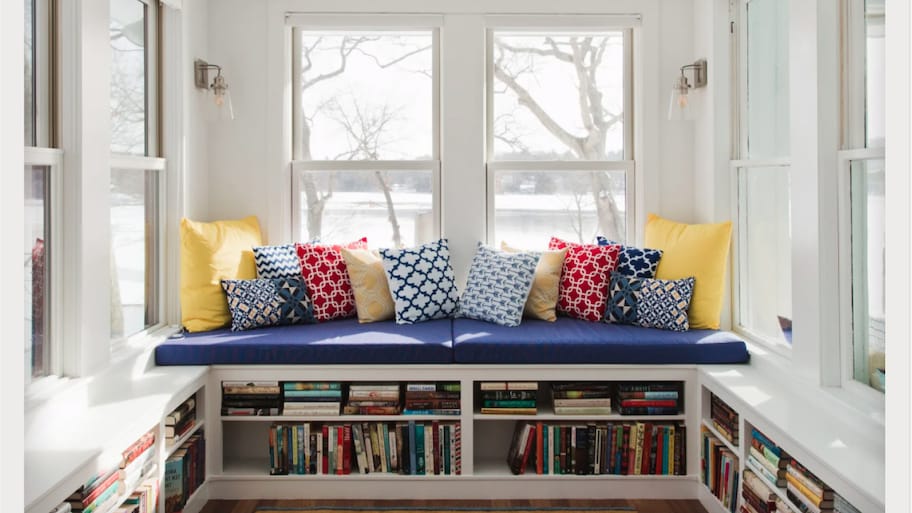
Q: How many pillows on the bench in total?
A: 12